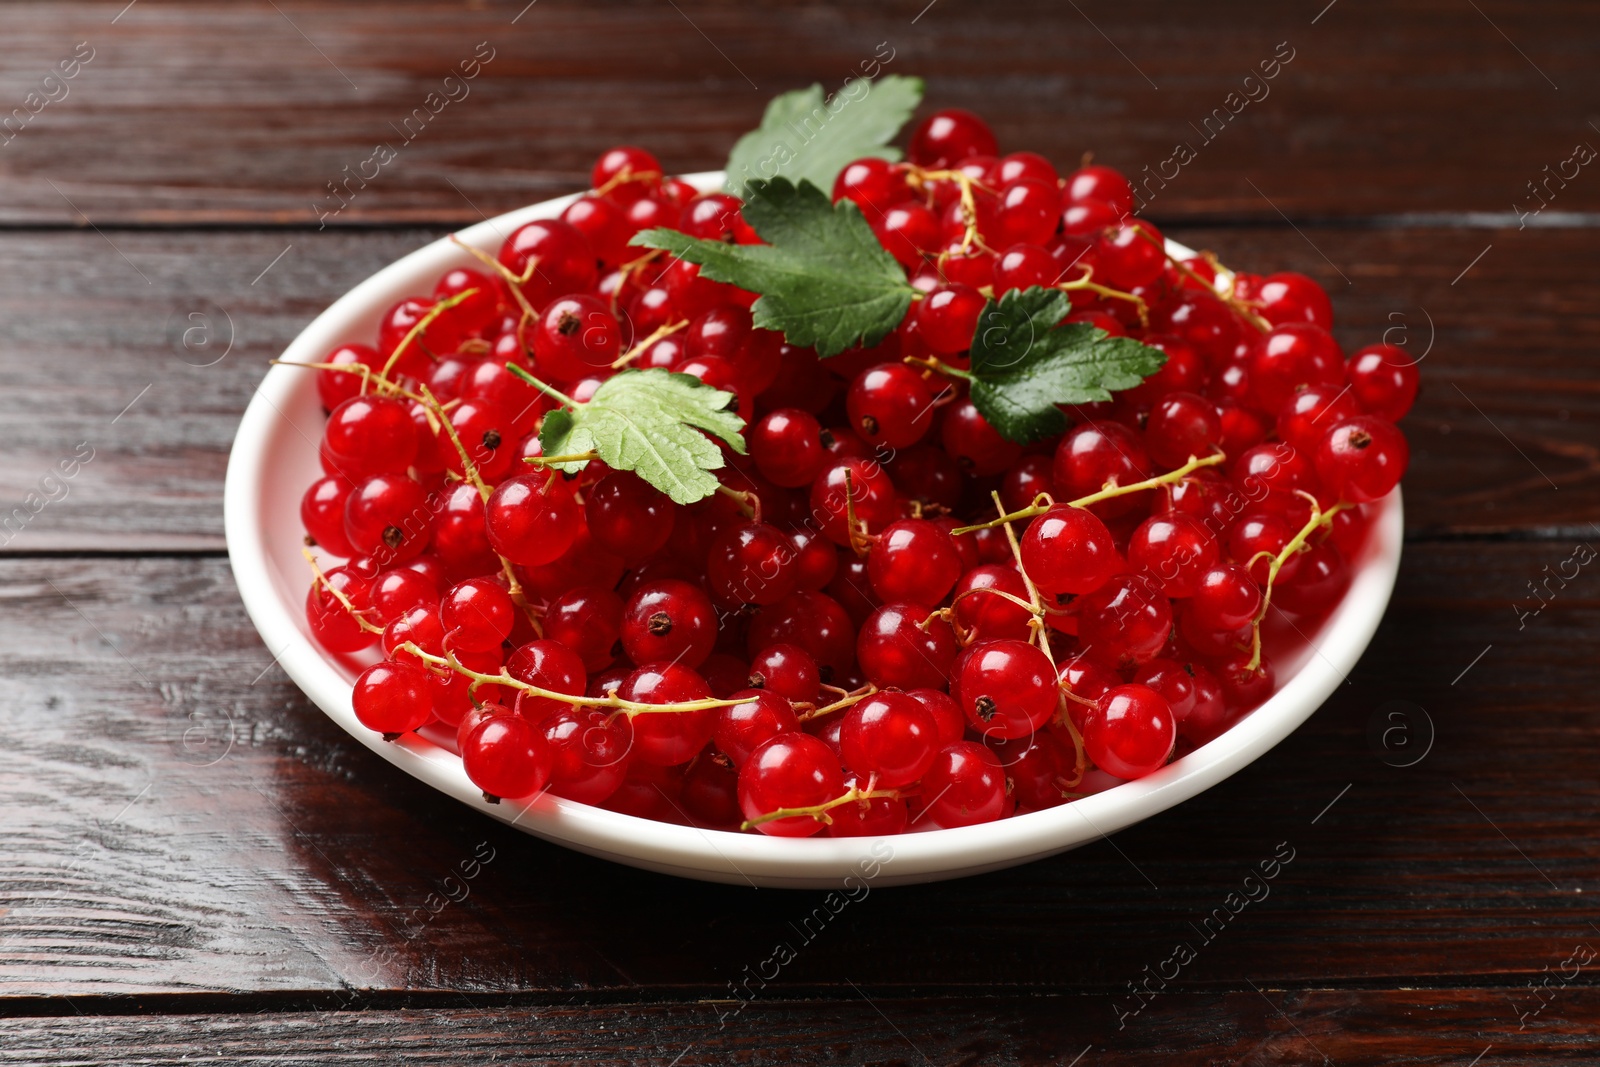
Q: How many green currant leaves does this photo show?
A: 4